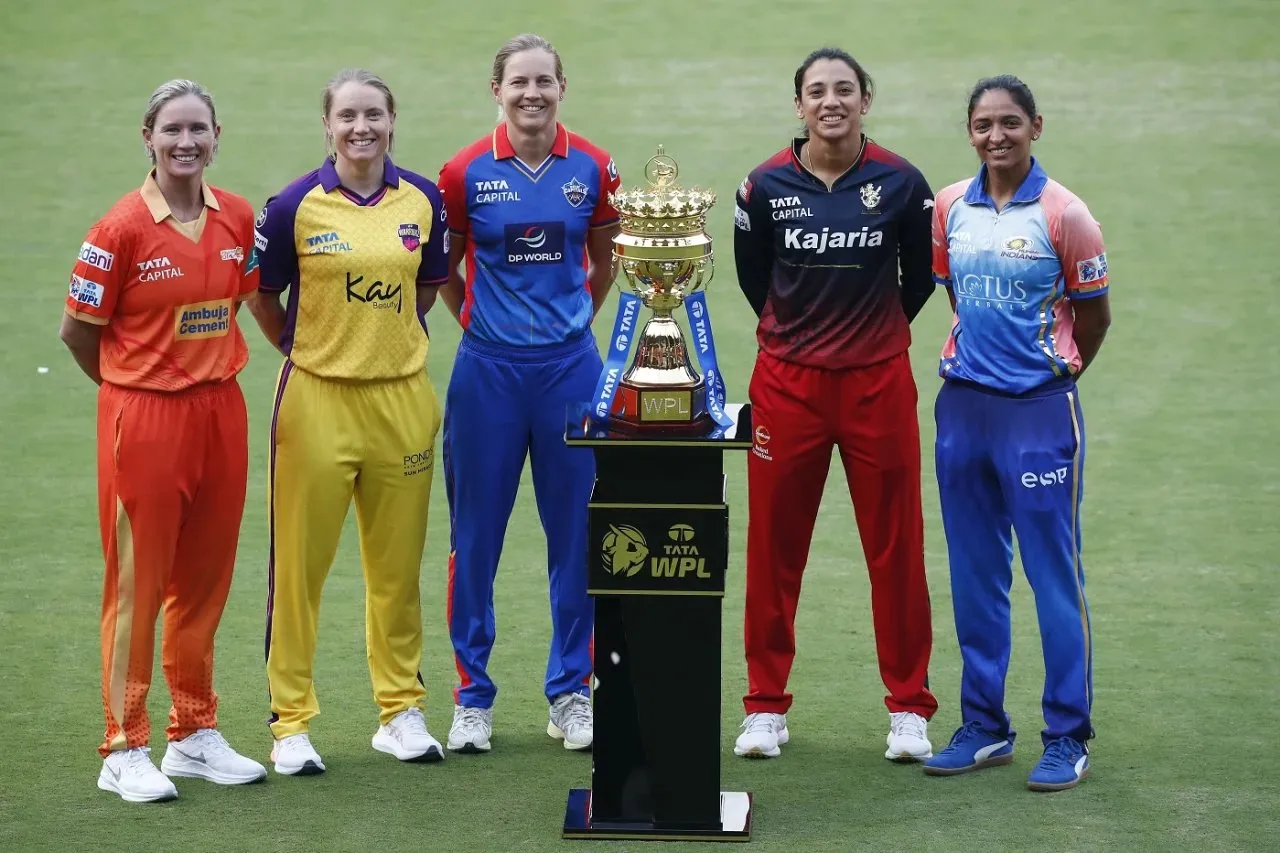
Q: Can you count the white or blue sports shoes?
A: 10